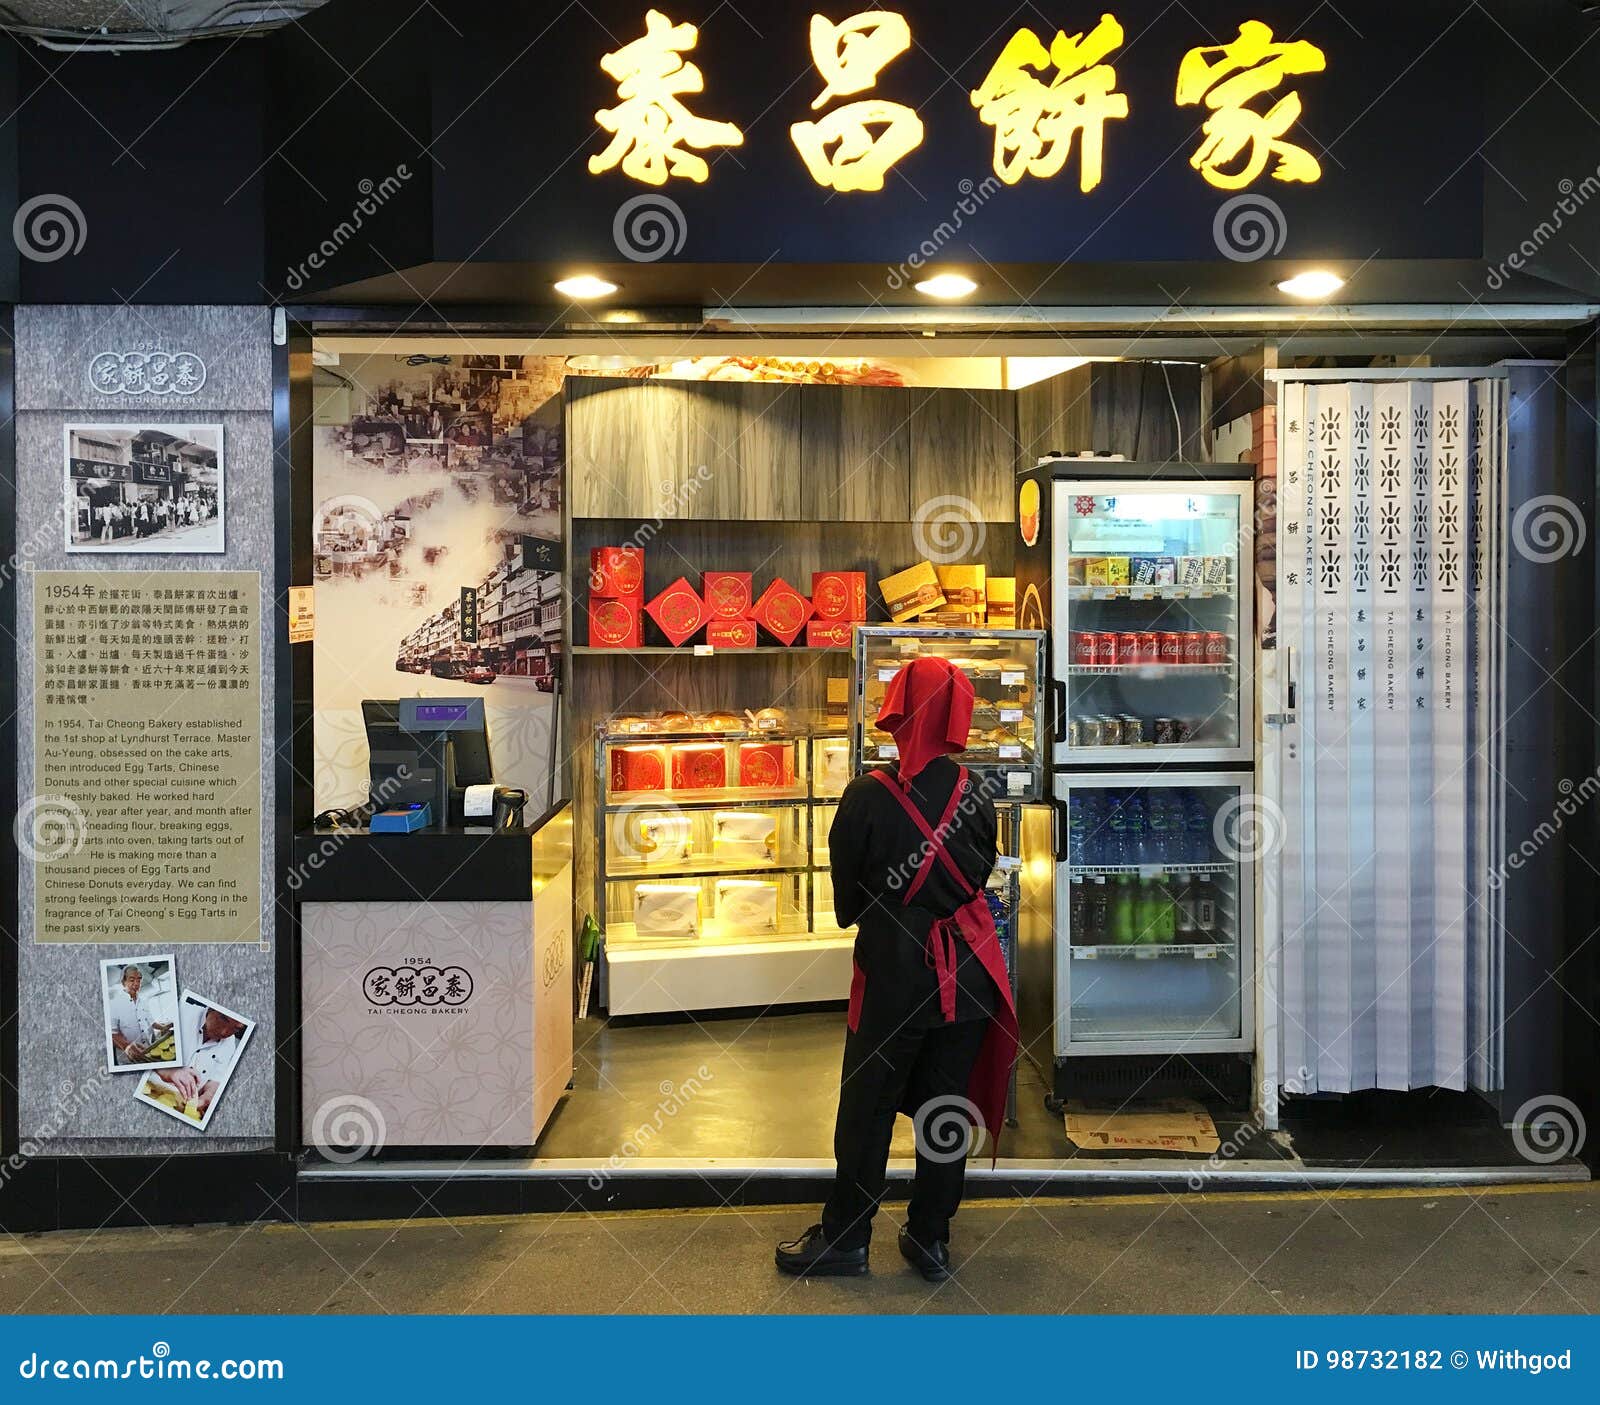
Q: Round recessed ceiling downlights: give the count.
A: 3